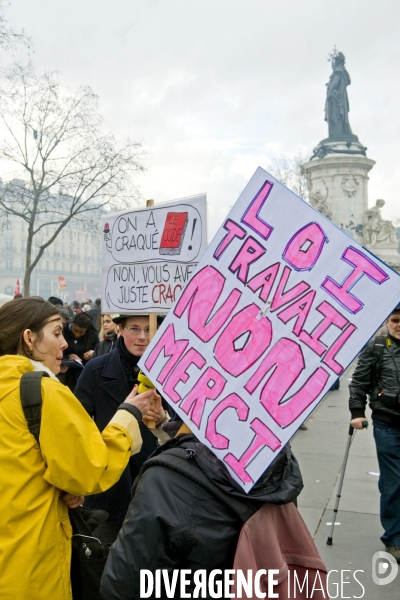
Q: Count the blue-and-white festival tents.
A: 0